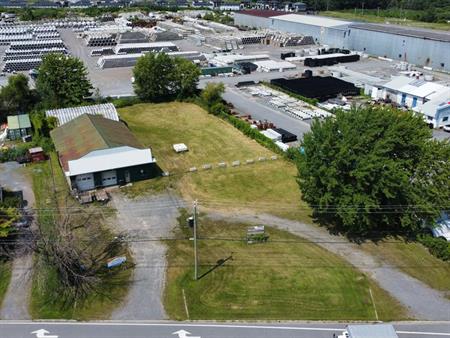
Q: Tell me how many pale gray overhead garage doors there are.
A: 2